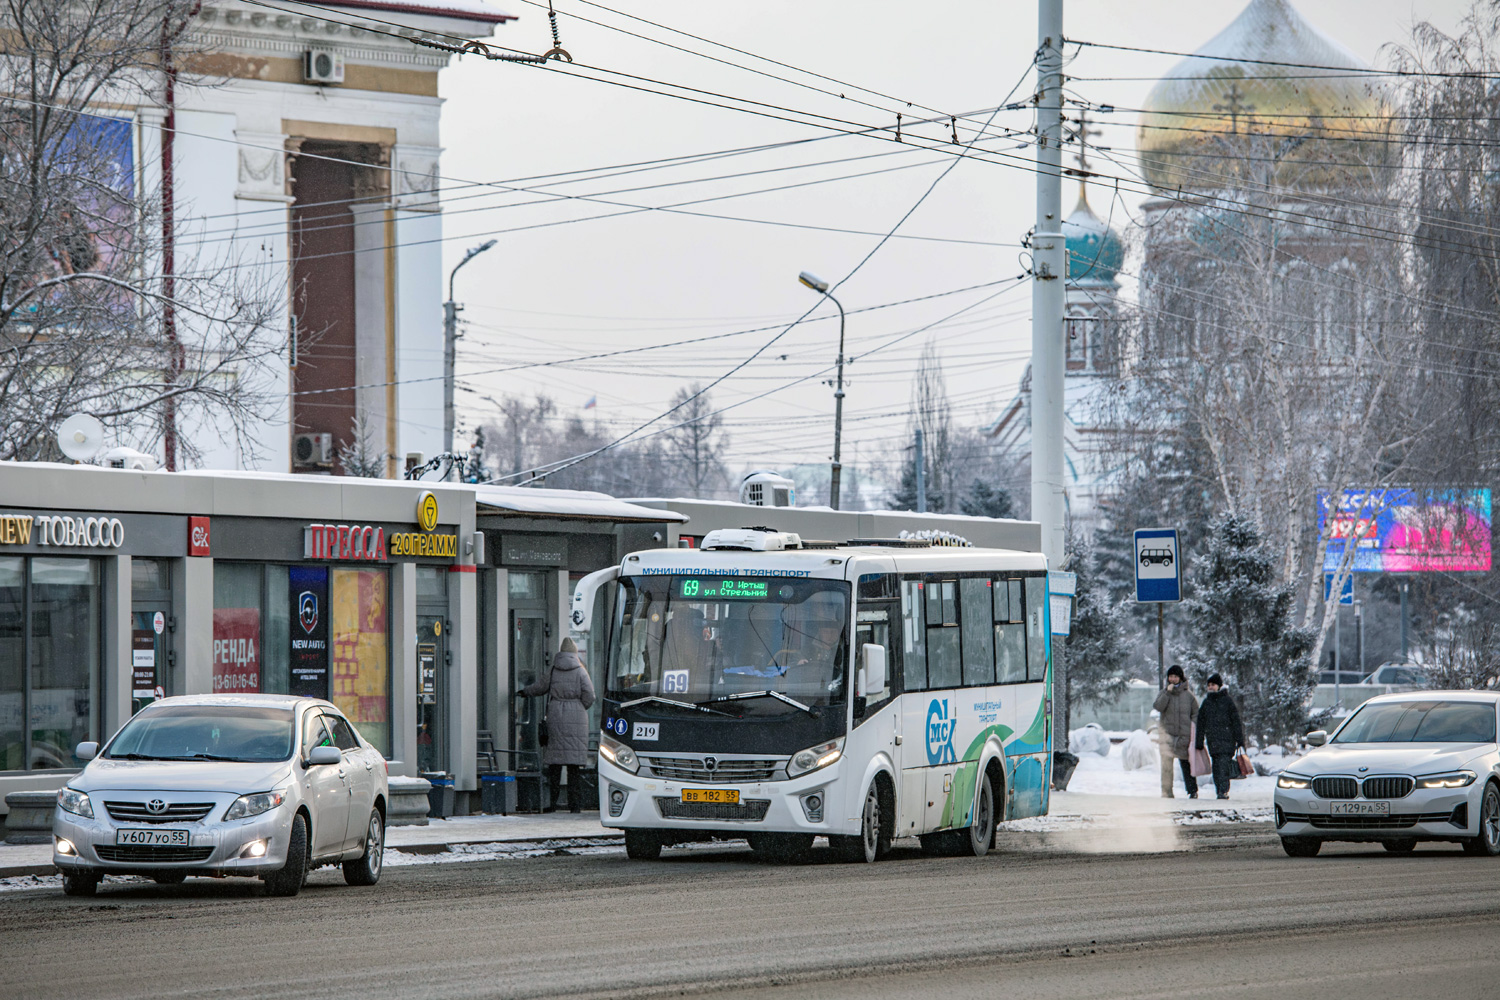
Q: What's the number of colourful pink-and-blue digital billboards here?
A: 1